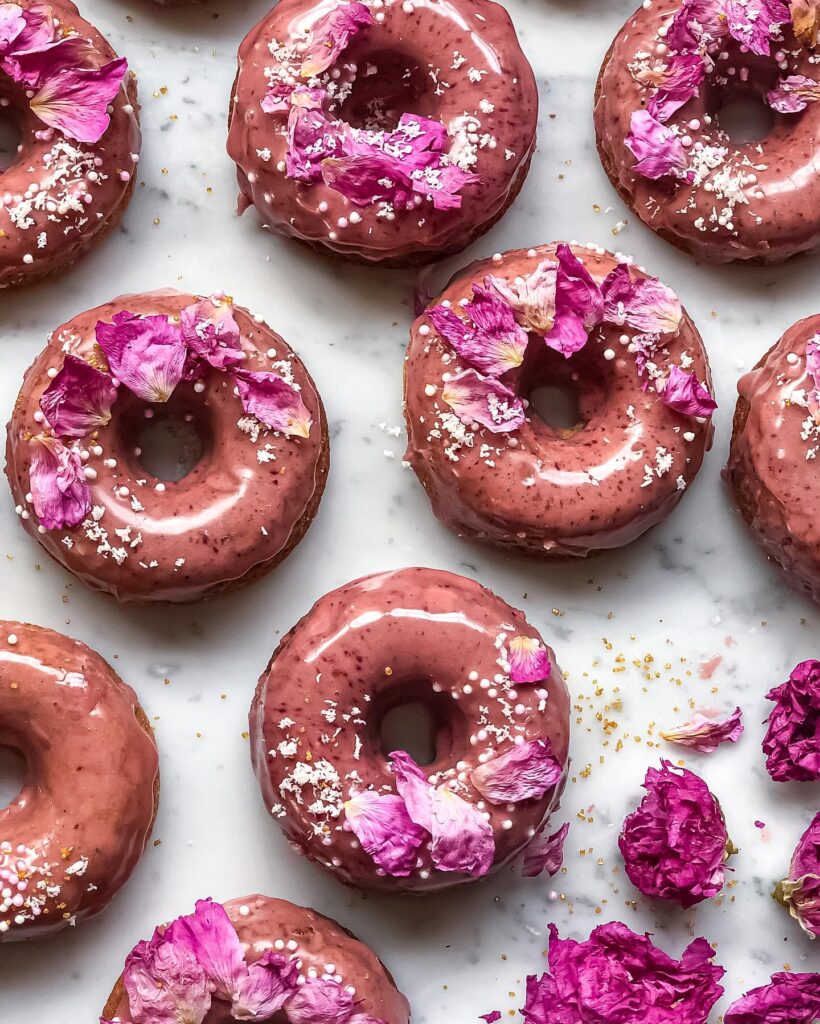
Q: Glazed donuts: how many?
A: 9